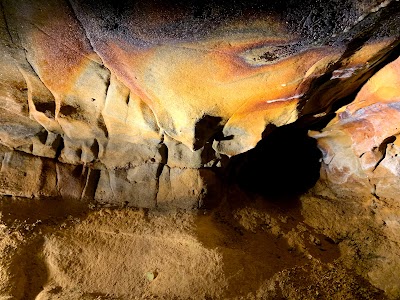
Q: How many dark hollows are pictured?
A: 1